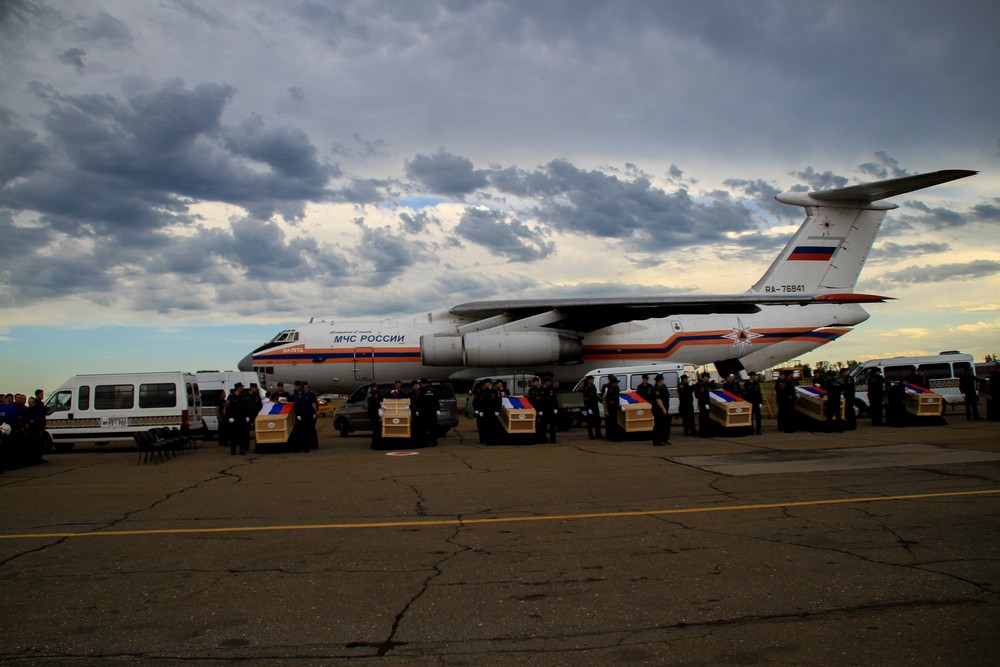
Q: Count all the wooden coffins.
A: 7